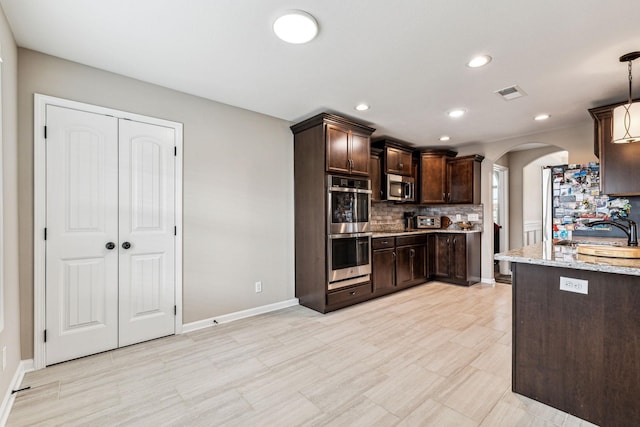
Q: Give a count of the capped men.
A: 0